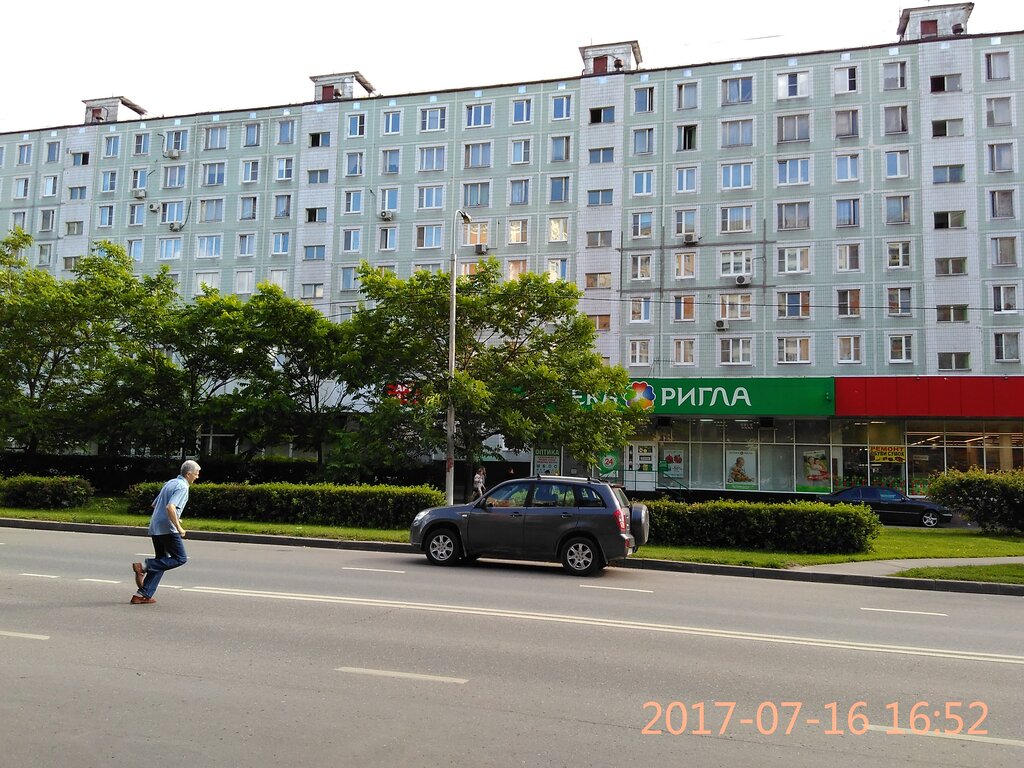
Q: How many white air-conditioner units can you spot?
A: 9